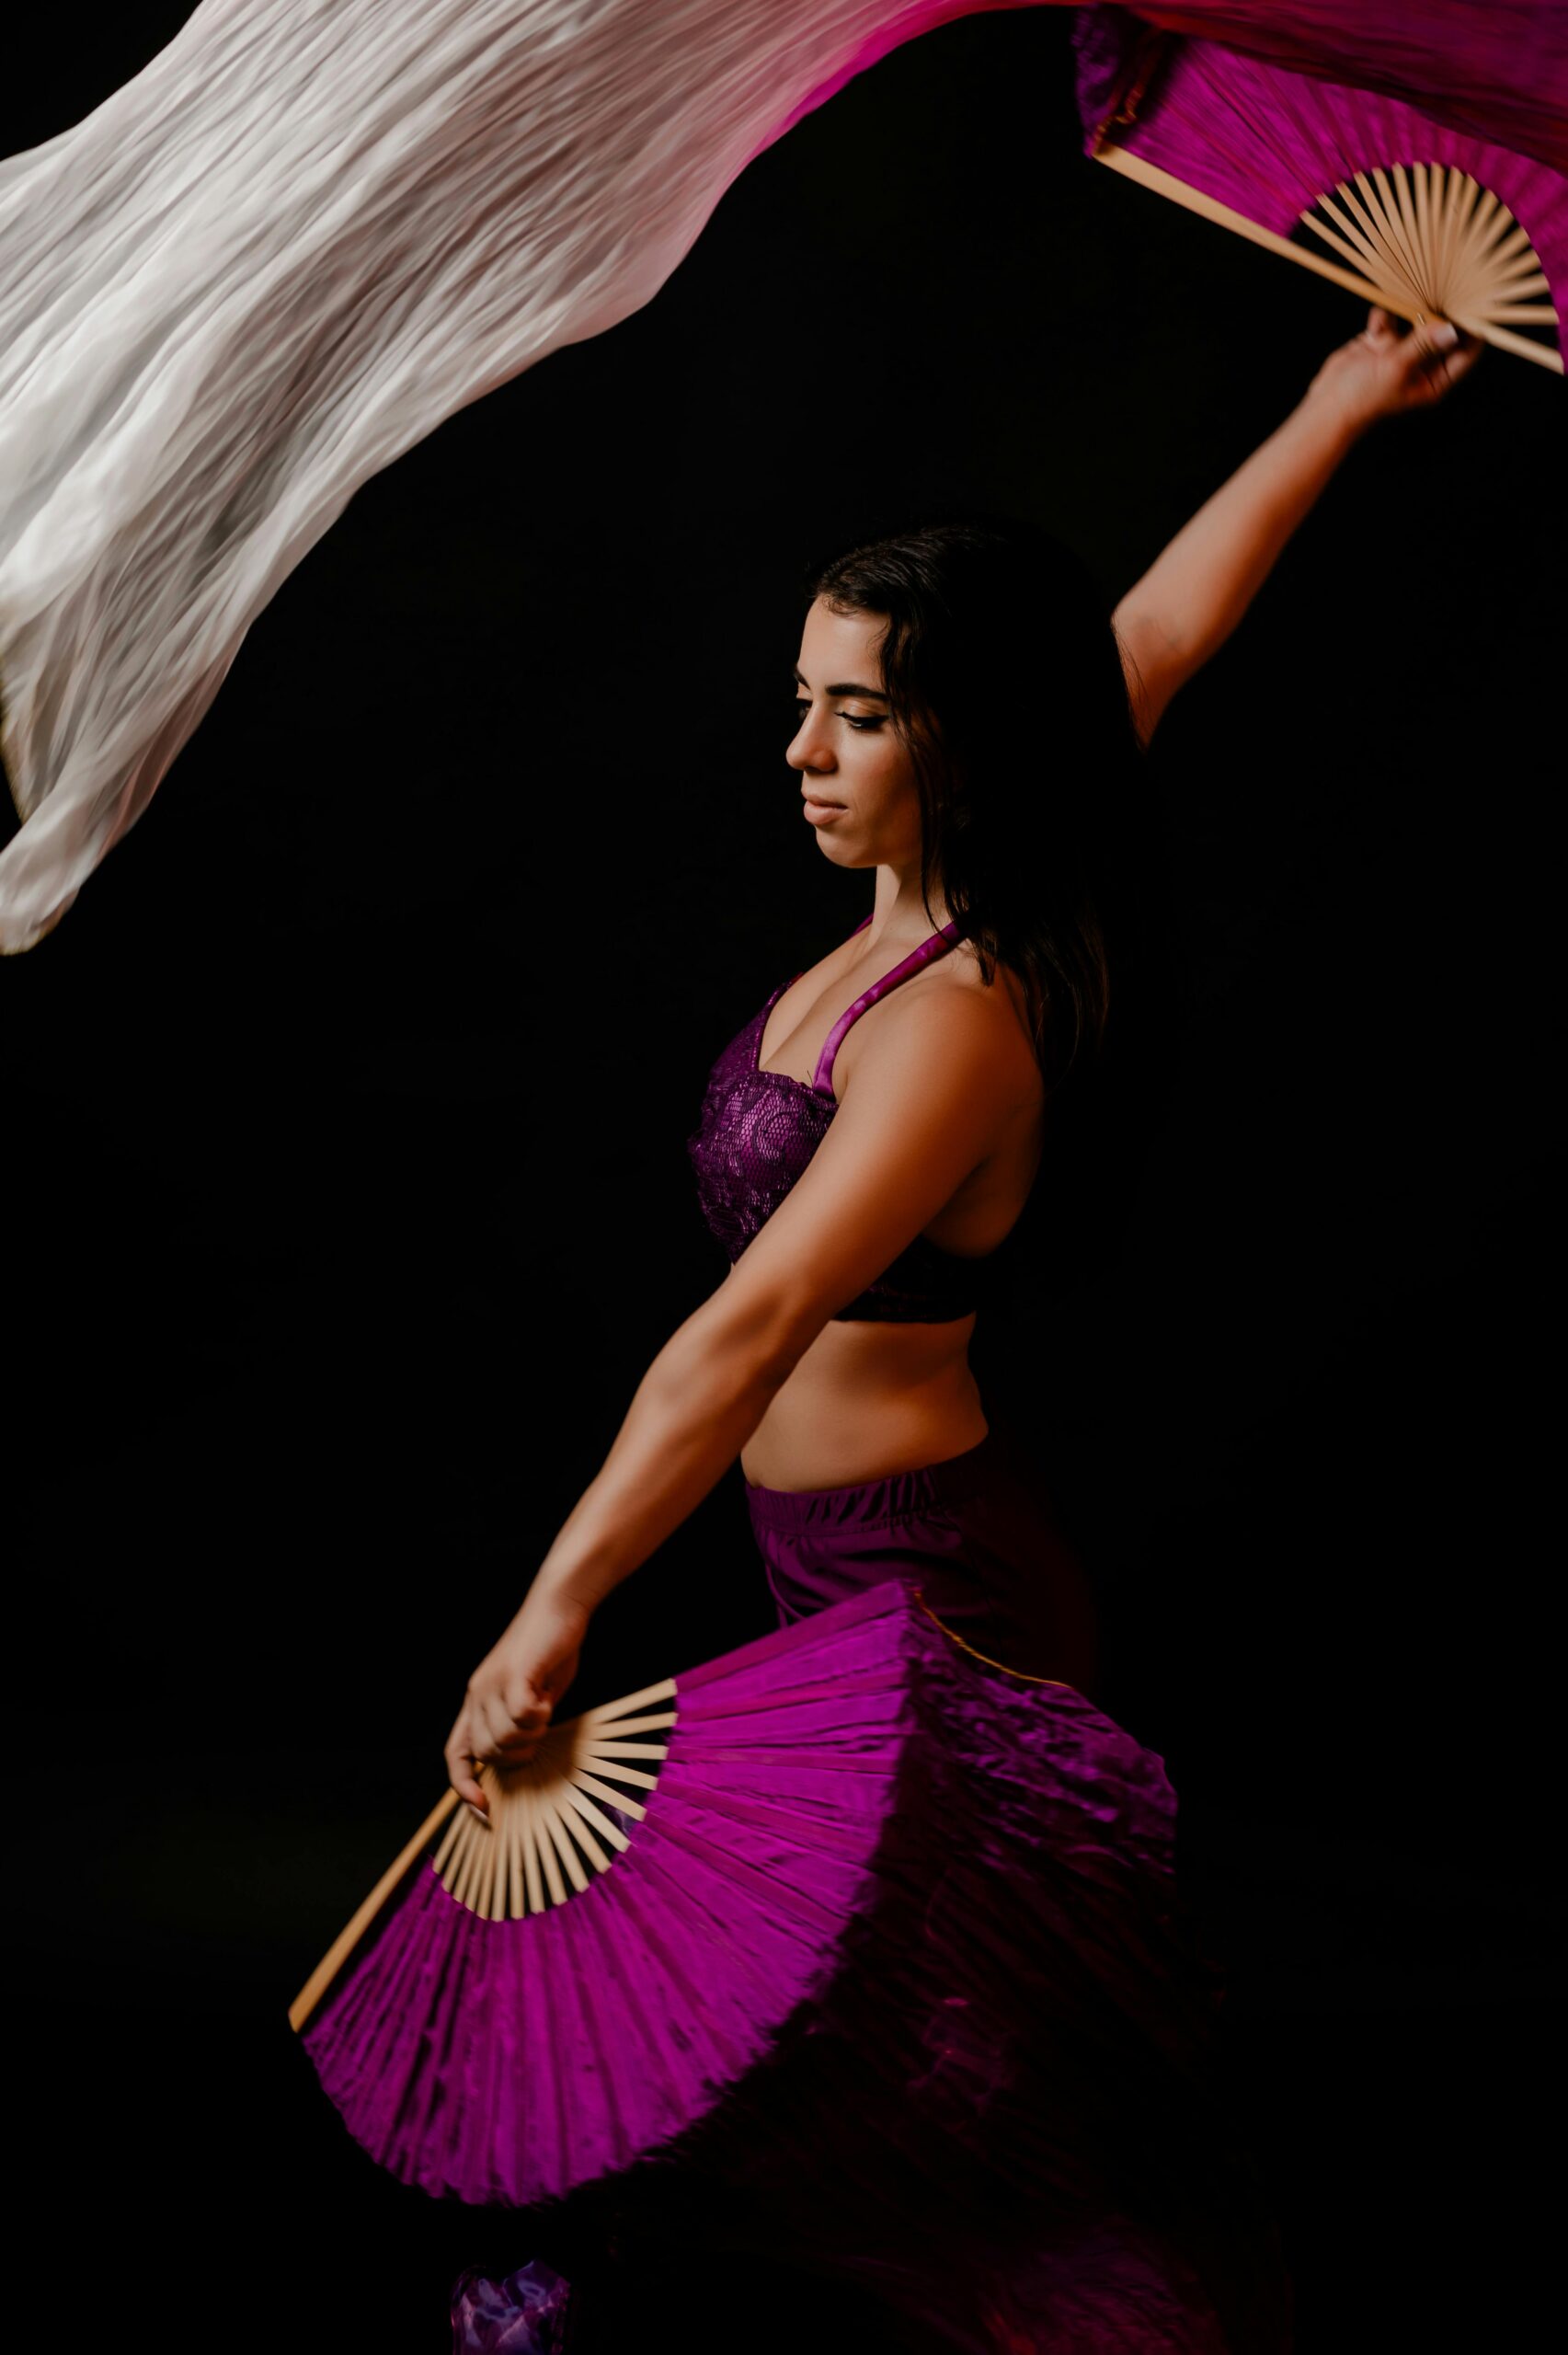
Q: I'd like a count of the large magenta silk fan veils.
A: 2